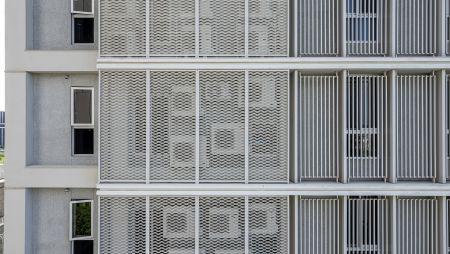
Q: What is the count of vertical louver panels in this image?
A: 9